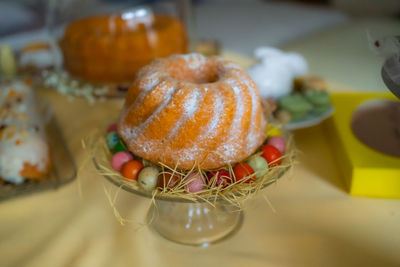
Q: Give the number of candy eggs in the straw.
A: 14